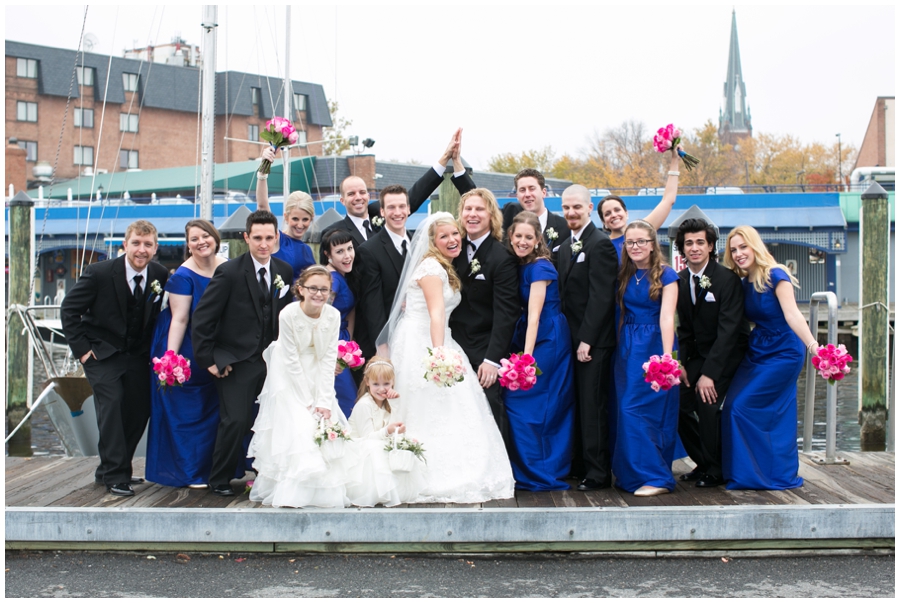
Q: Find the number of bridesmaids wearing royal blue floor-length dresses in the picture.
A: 7